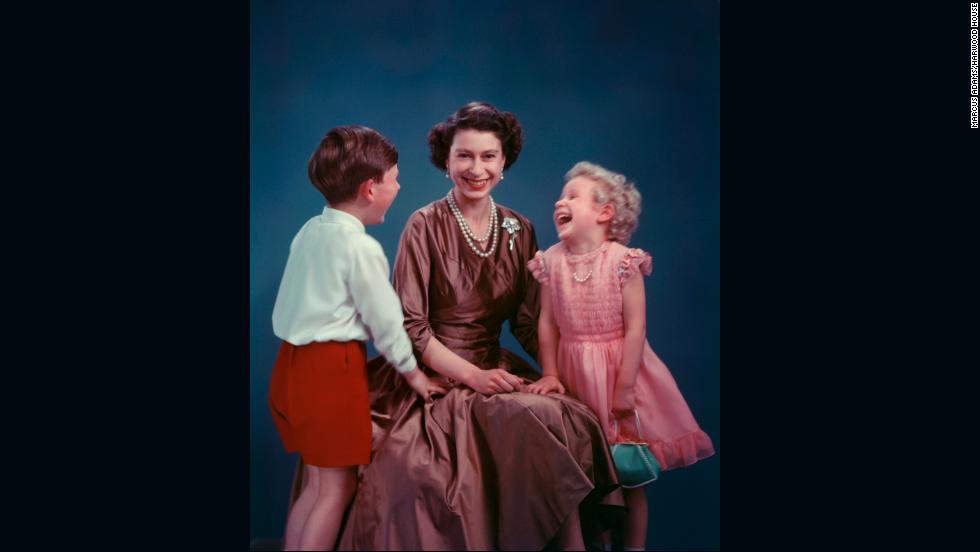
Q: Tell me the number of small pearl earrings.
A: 2